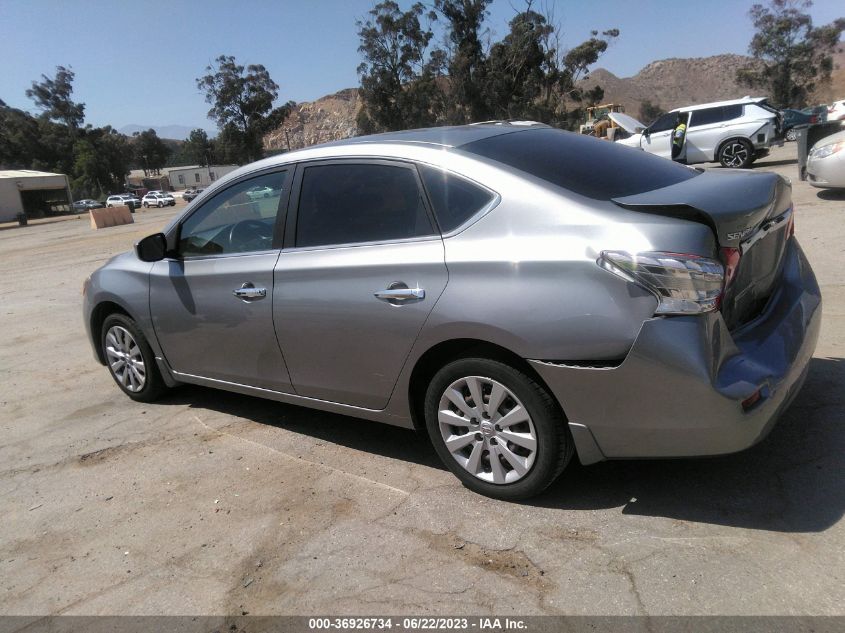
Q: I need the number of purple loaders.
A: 0